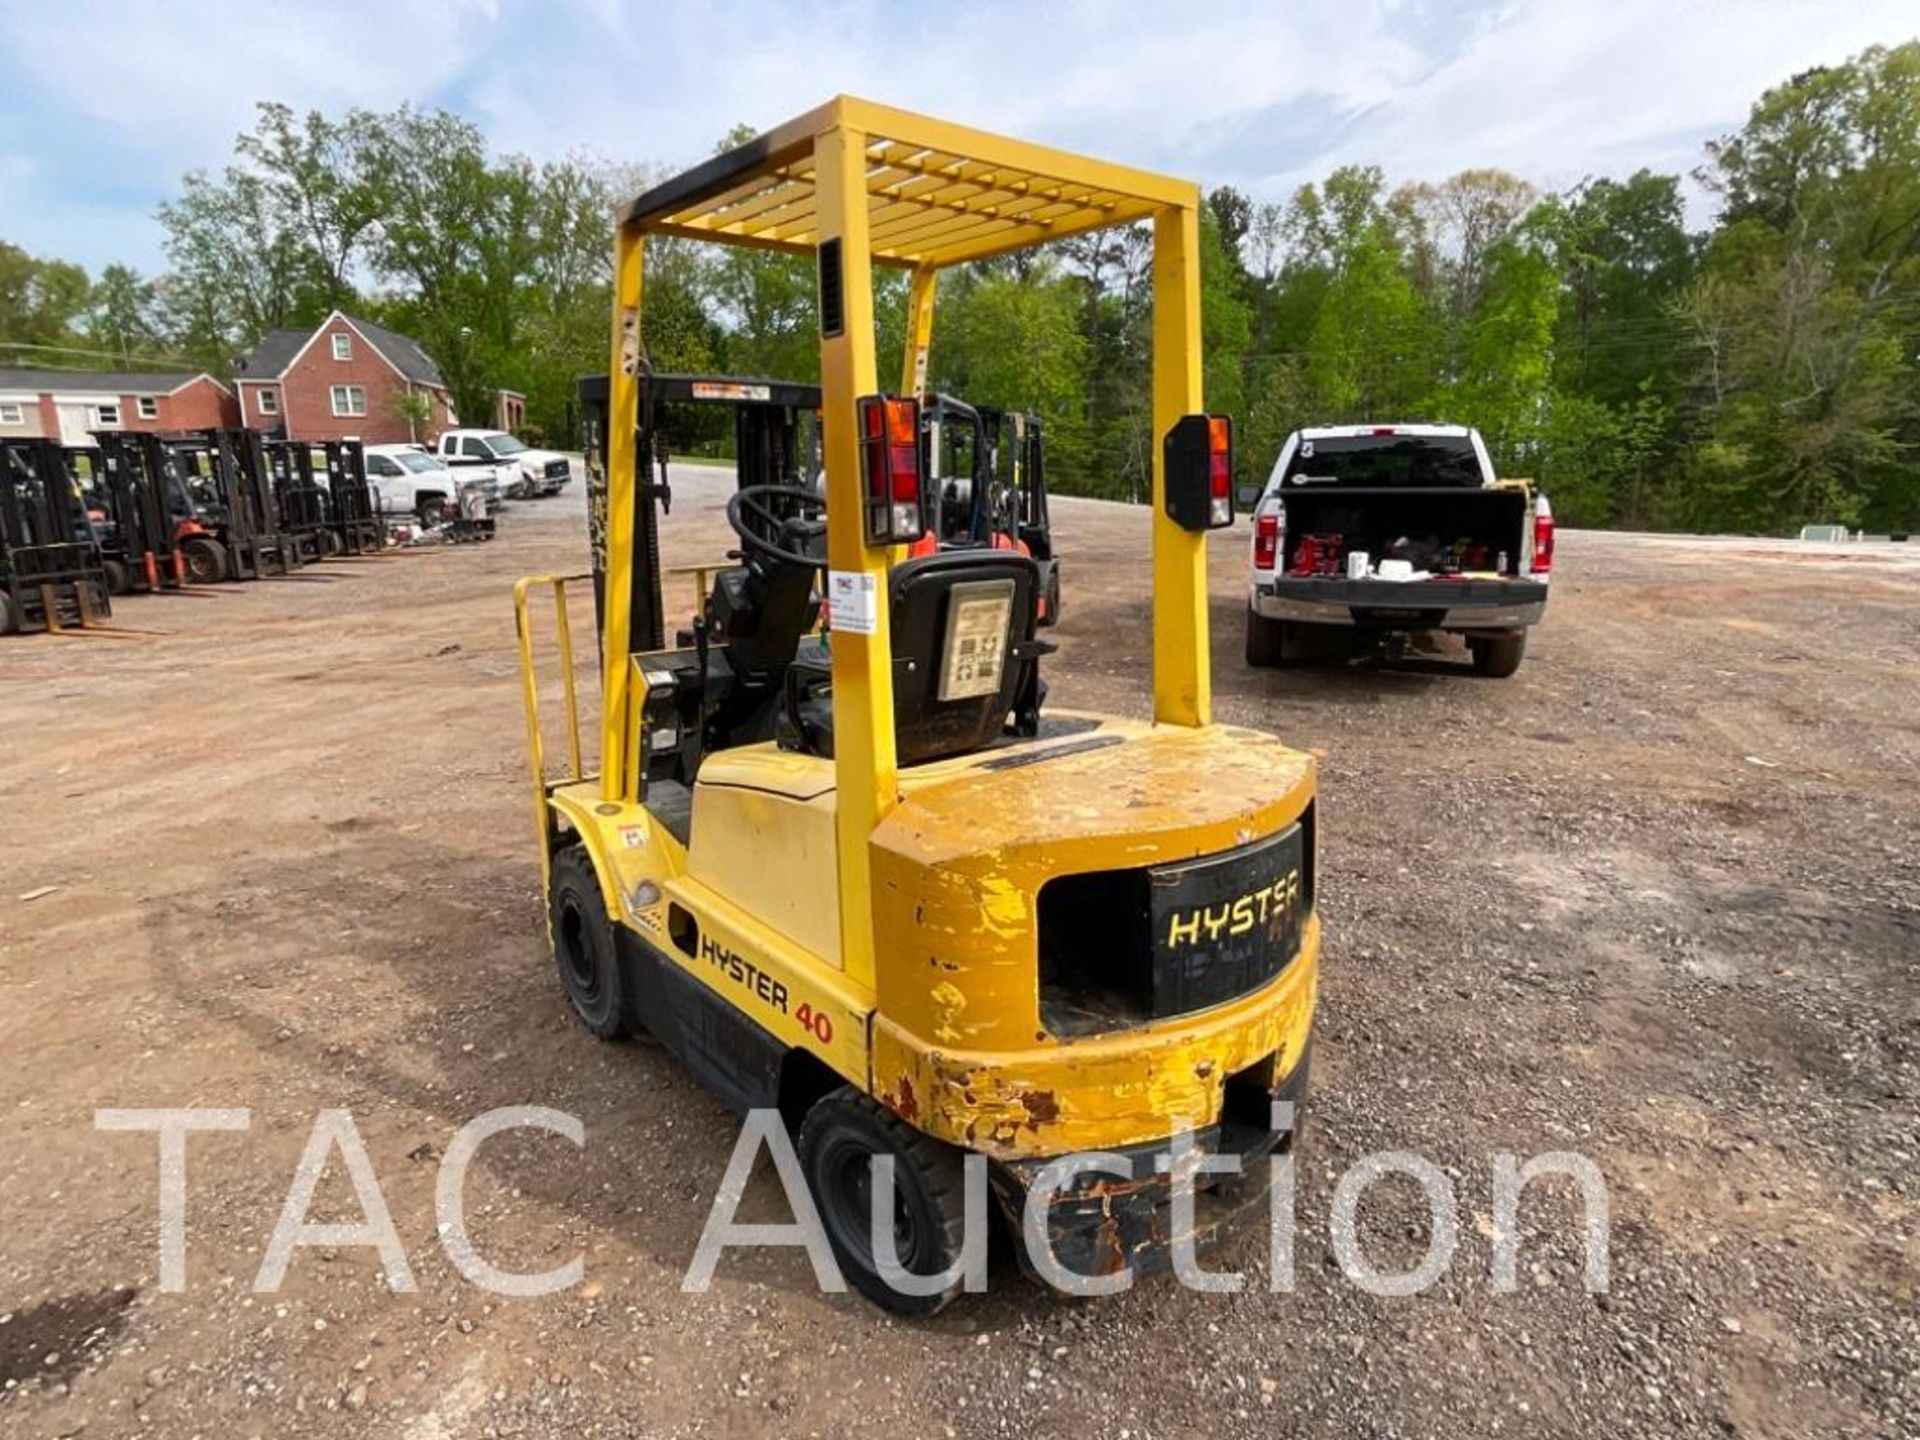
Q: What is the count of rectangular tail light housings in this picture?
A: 2